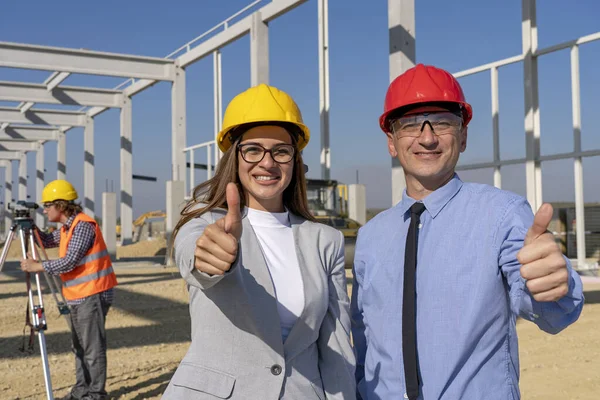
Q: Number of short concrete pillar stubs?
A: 3